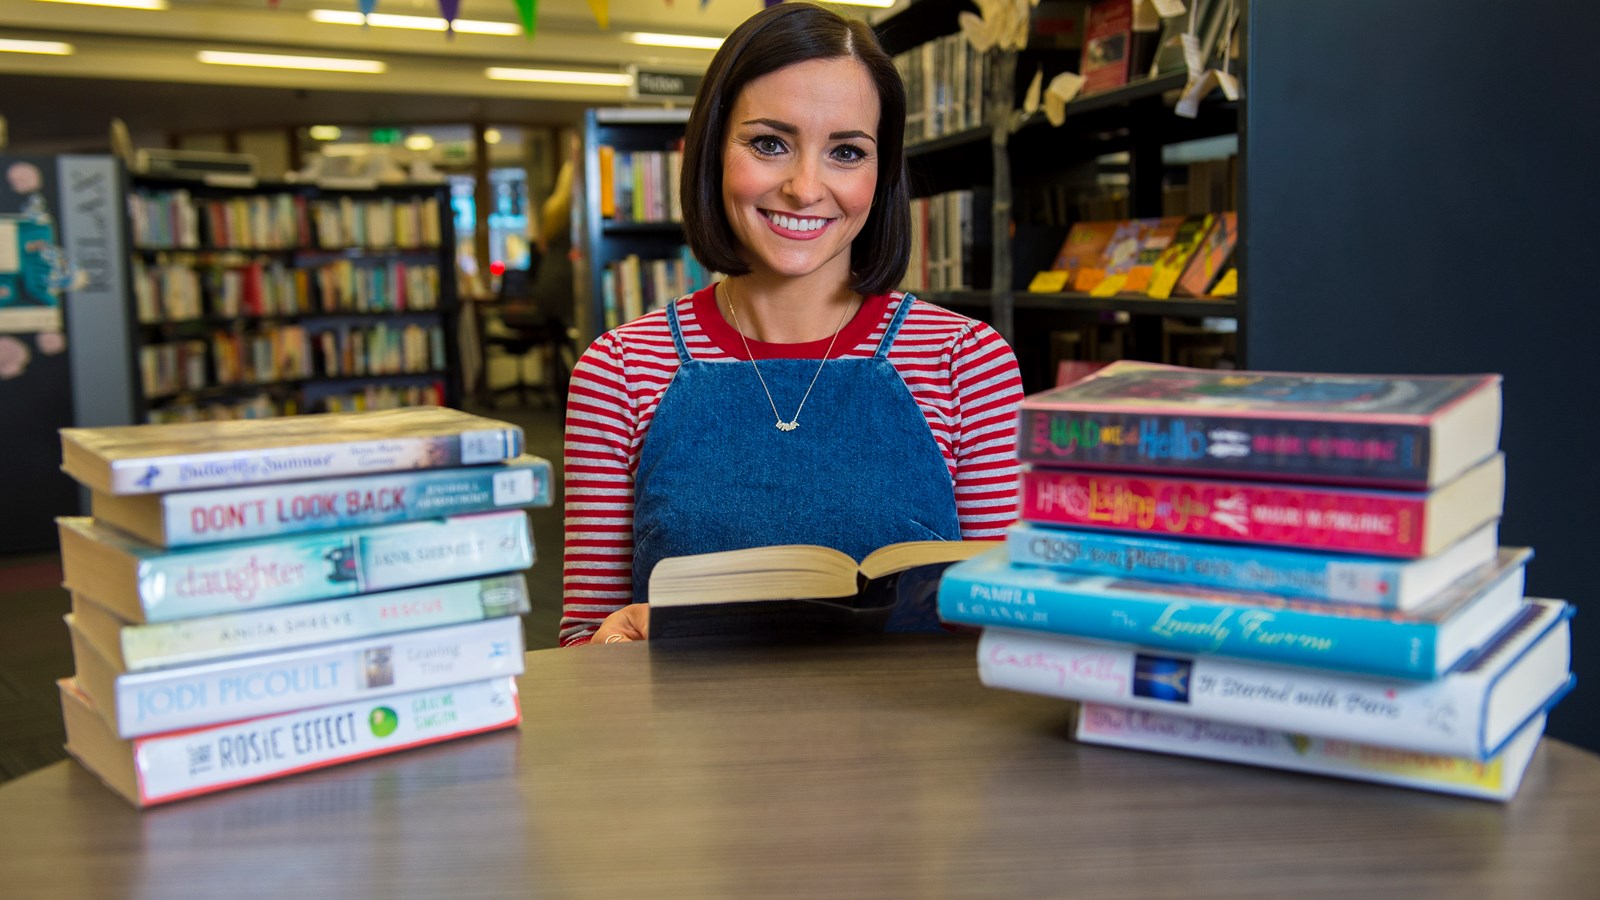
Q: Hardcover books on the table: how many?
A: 2